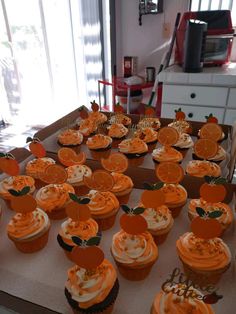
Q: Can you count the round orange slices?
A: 8